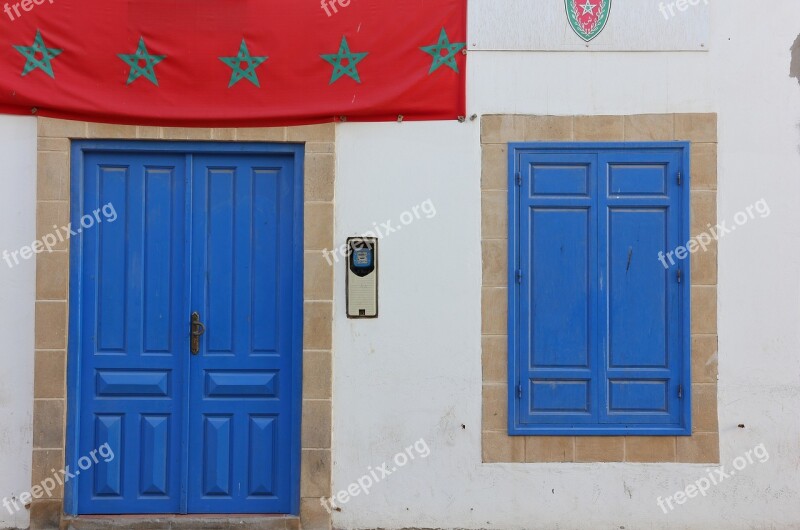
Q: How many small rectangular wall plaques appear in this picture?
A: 1